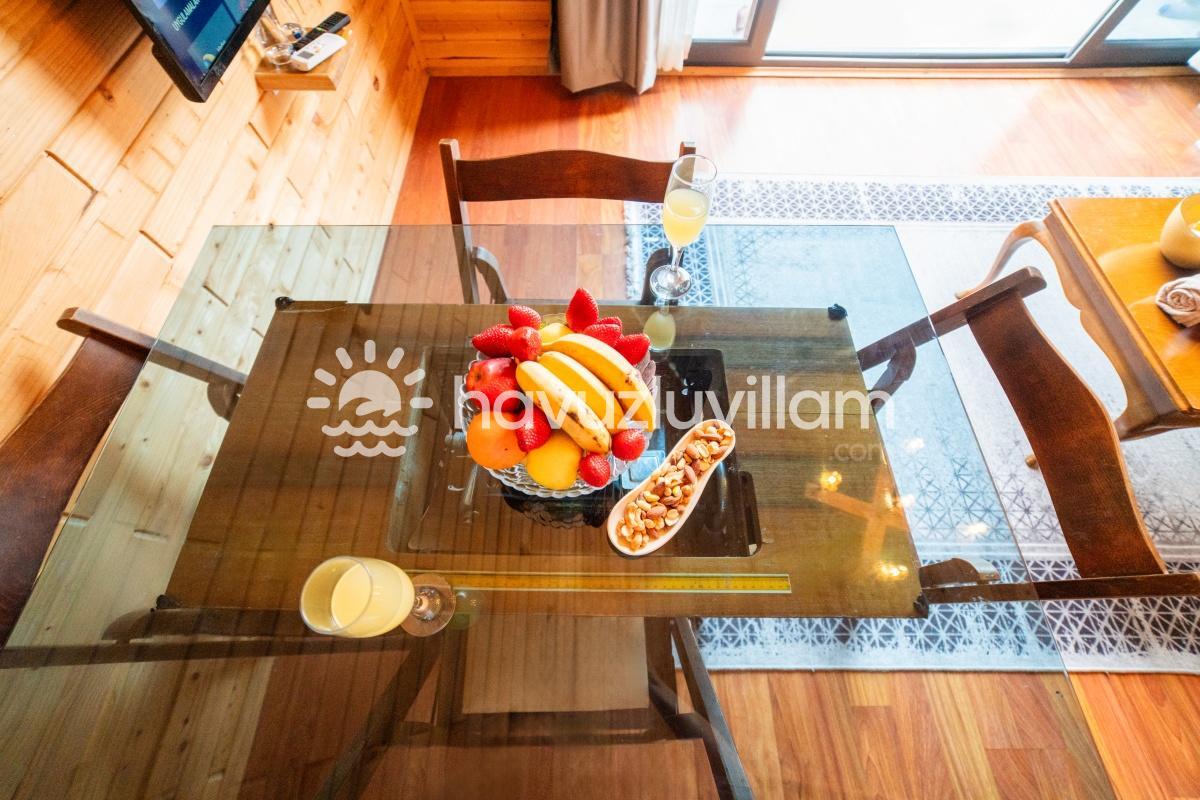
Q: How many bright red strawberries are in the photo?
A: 10